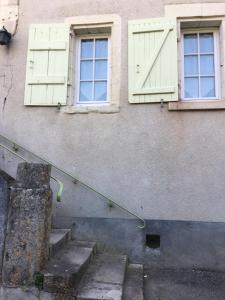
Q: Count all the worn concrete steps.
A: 4